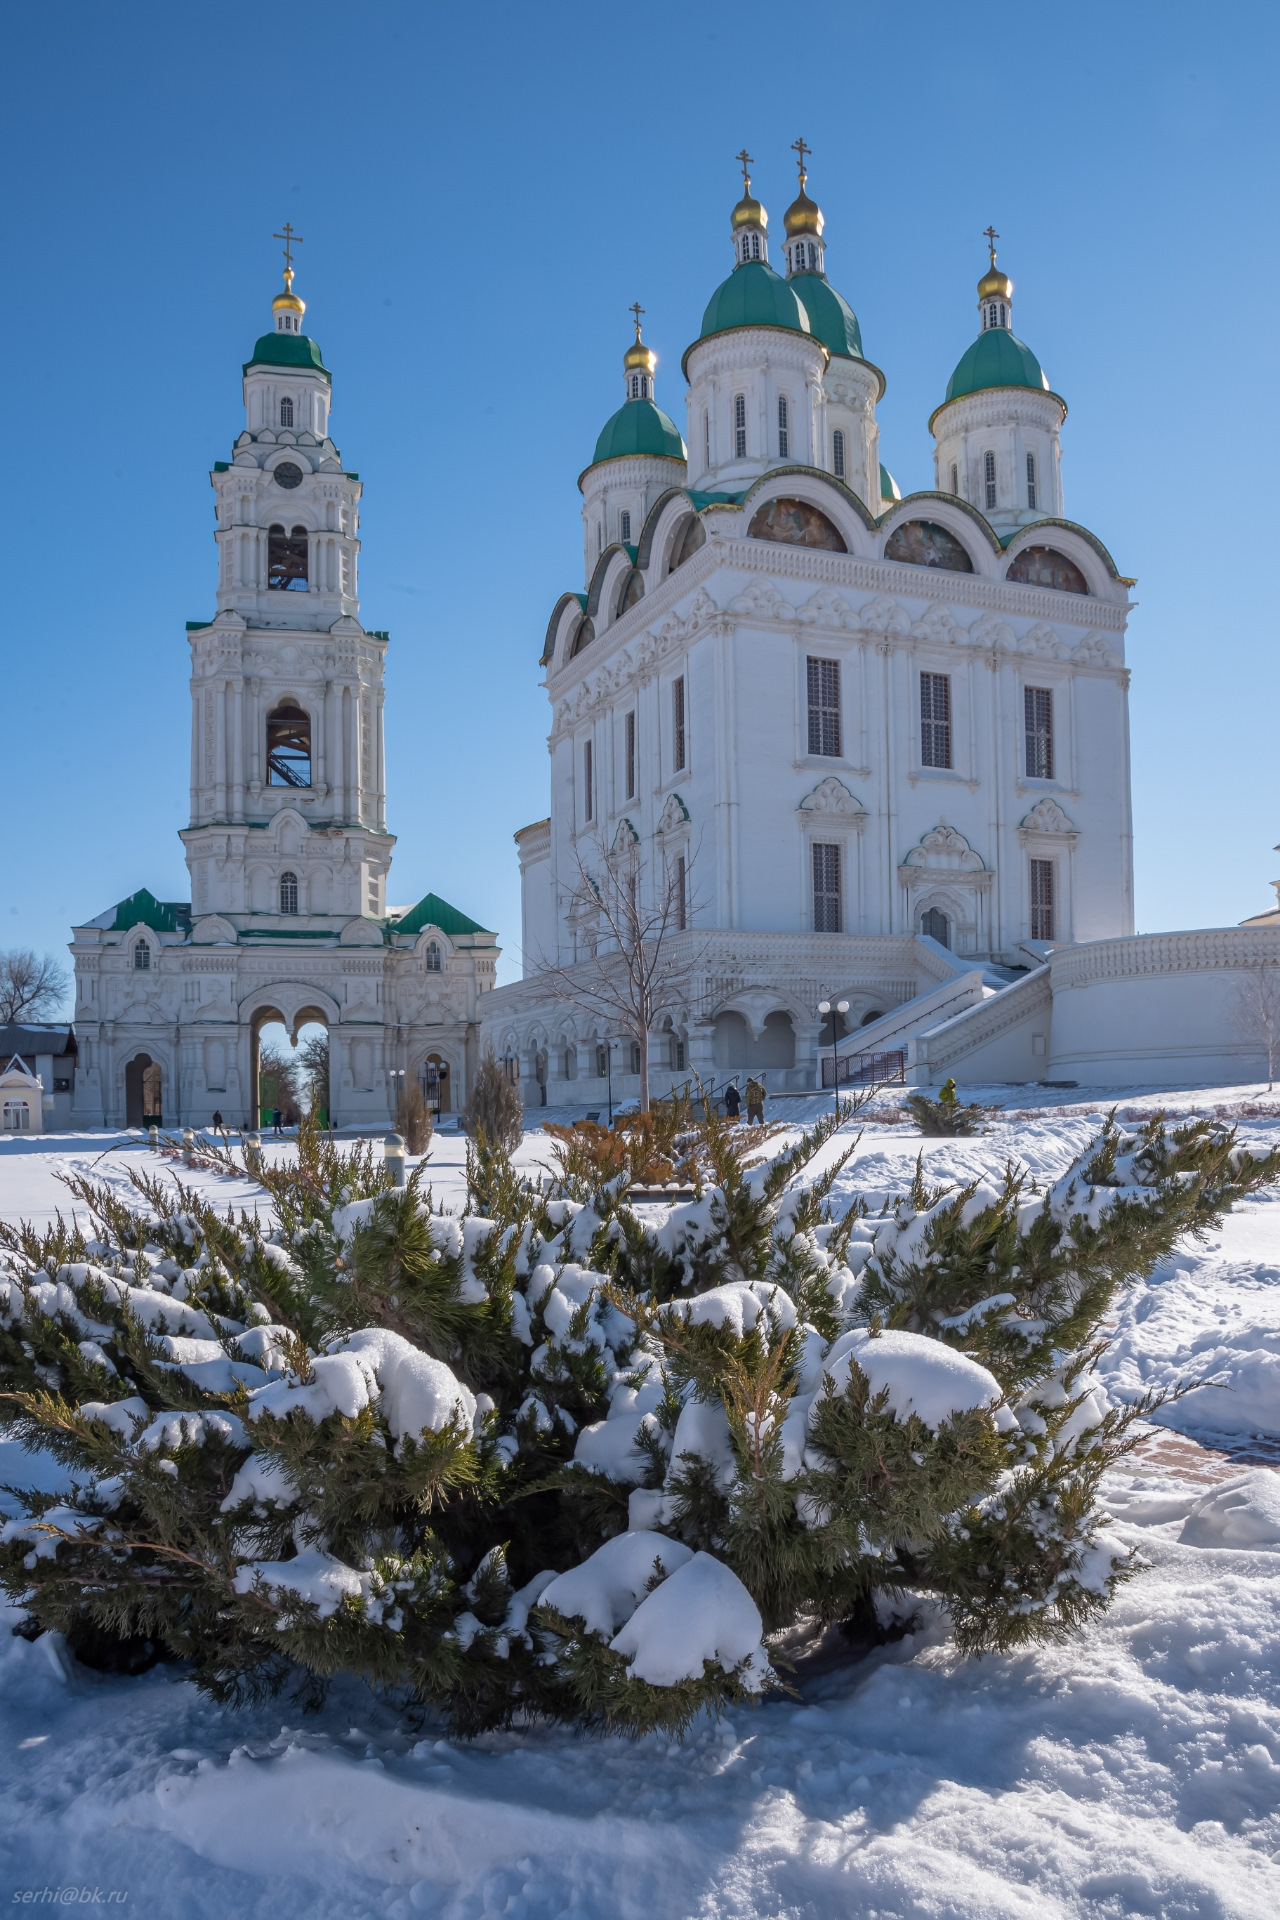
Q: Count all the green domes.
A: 6